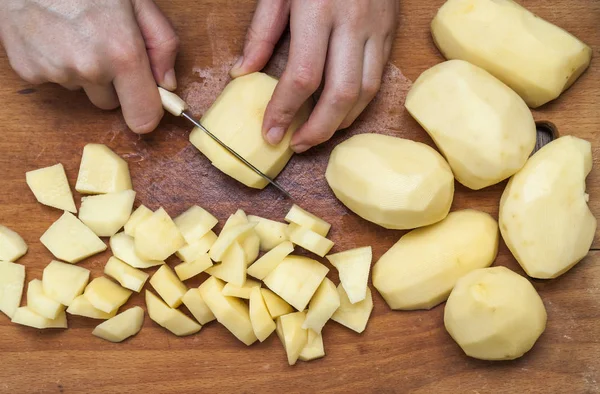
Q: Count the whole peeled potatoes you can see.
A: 6